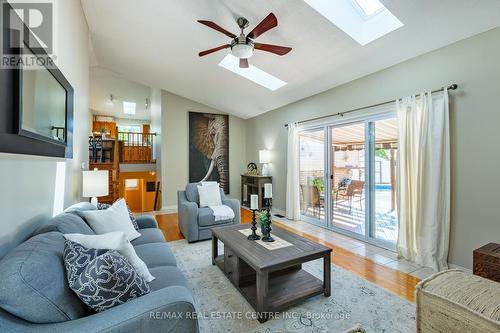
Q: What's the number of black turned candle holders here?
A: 2